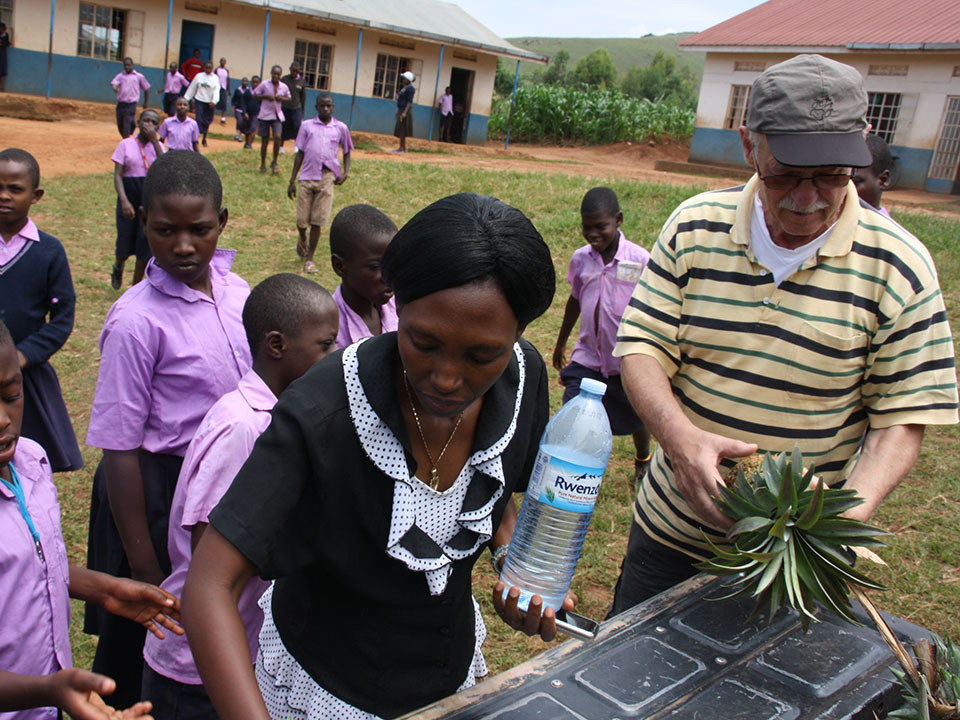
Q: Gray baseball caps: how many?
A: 1